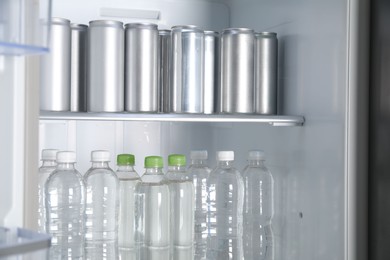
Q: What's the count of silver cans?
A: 9